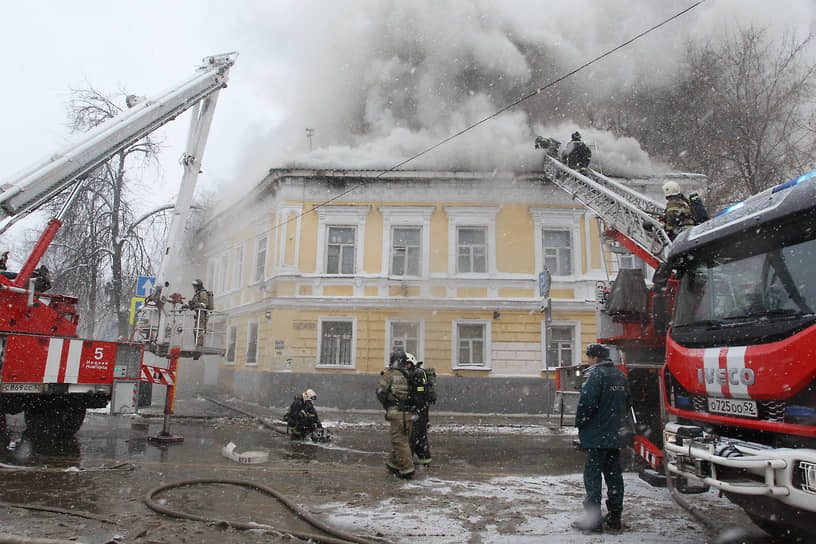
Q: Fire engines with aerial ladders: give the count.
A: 2